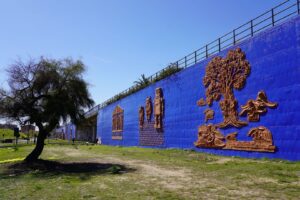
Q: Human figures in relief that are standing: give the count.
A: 3